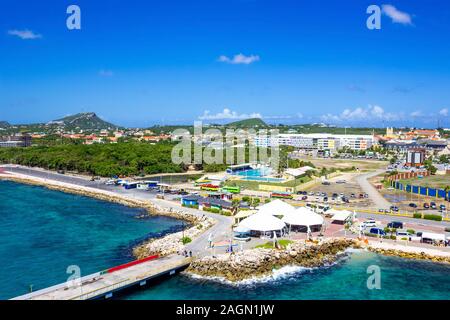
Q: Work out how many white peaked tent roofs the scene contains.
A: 3